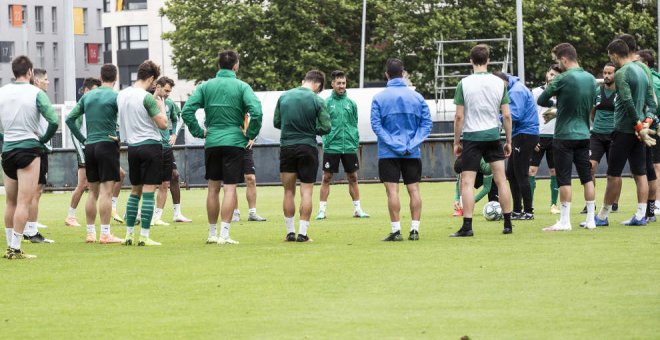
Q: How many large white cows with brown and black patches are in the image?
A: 0